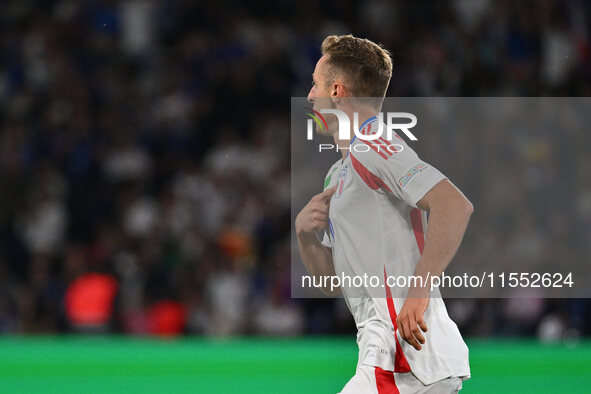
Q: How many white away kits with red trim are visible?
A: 1